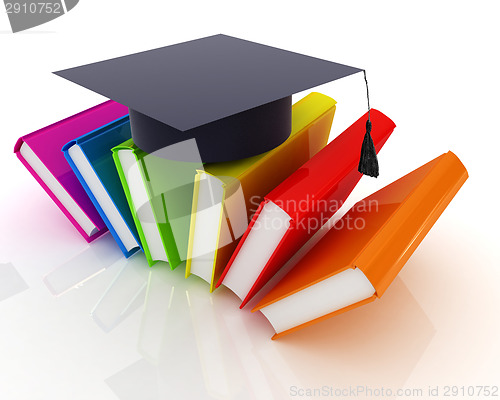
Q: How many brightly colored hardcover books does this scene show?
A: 6